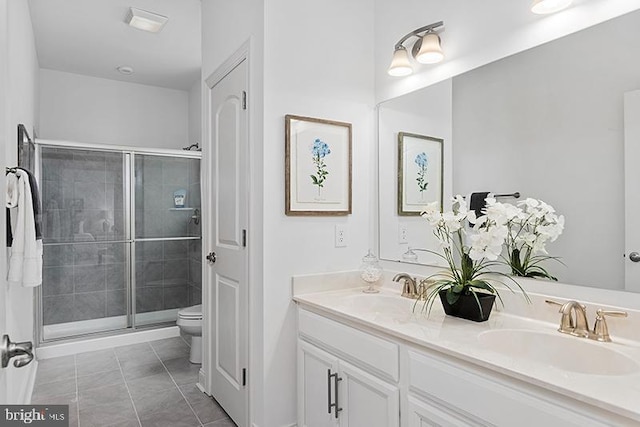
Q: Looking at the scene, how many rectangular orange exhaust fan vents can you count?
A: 0